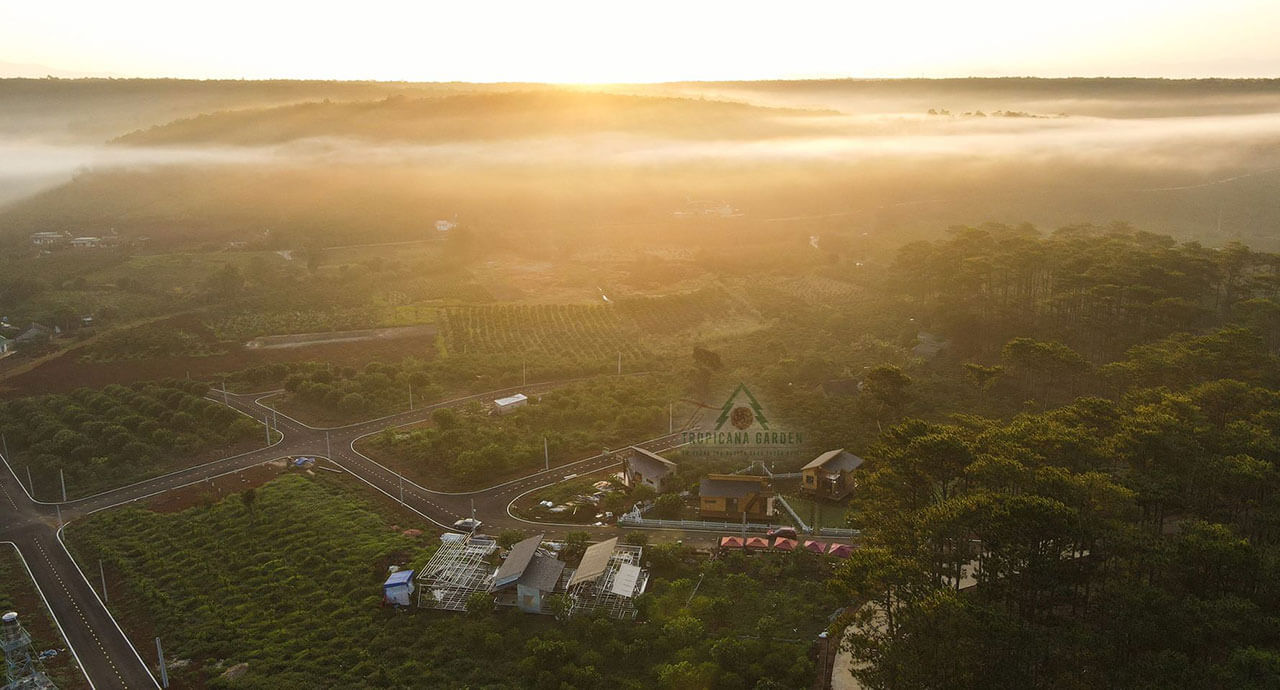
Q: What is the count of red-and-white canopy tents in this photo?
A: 5